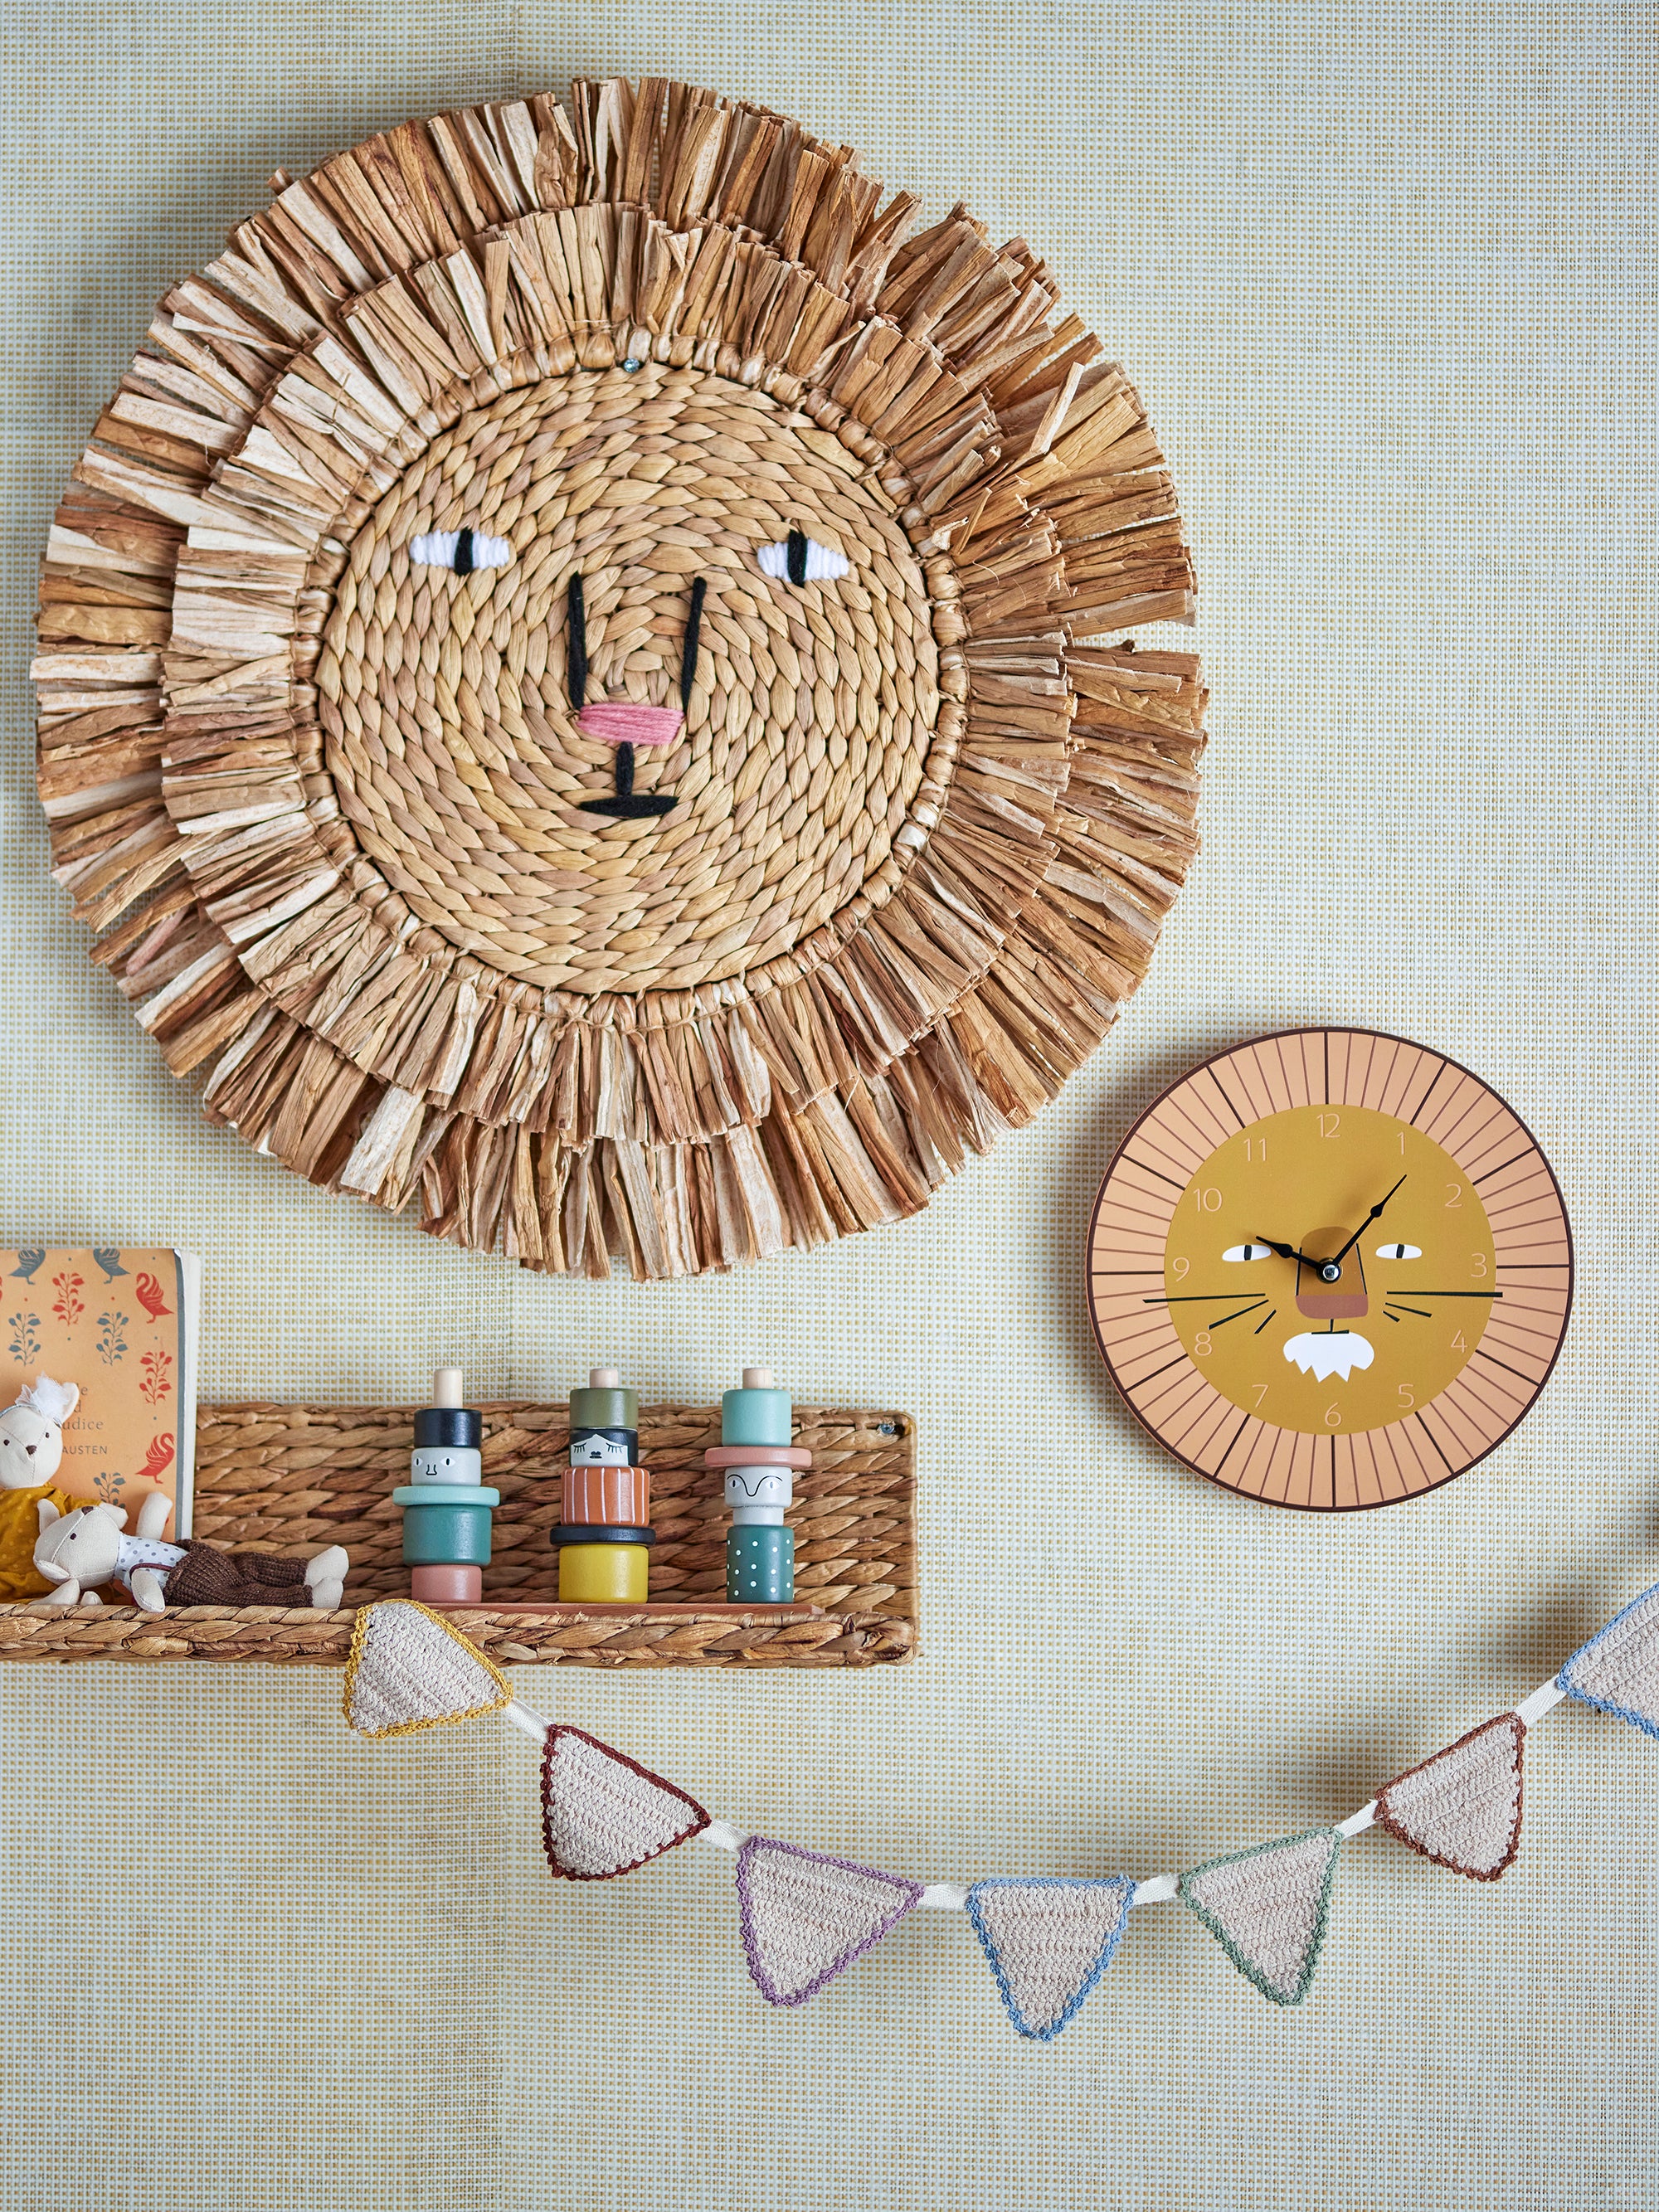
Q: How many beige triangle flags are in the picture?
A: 7